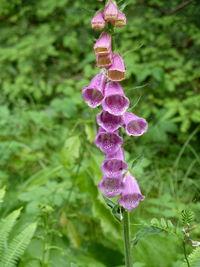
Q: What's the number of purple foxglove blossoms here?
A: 14